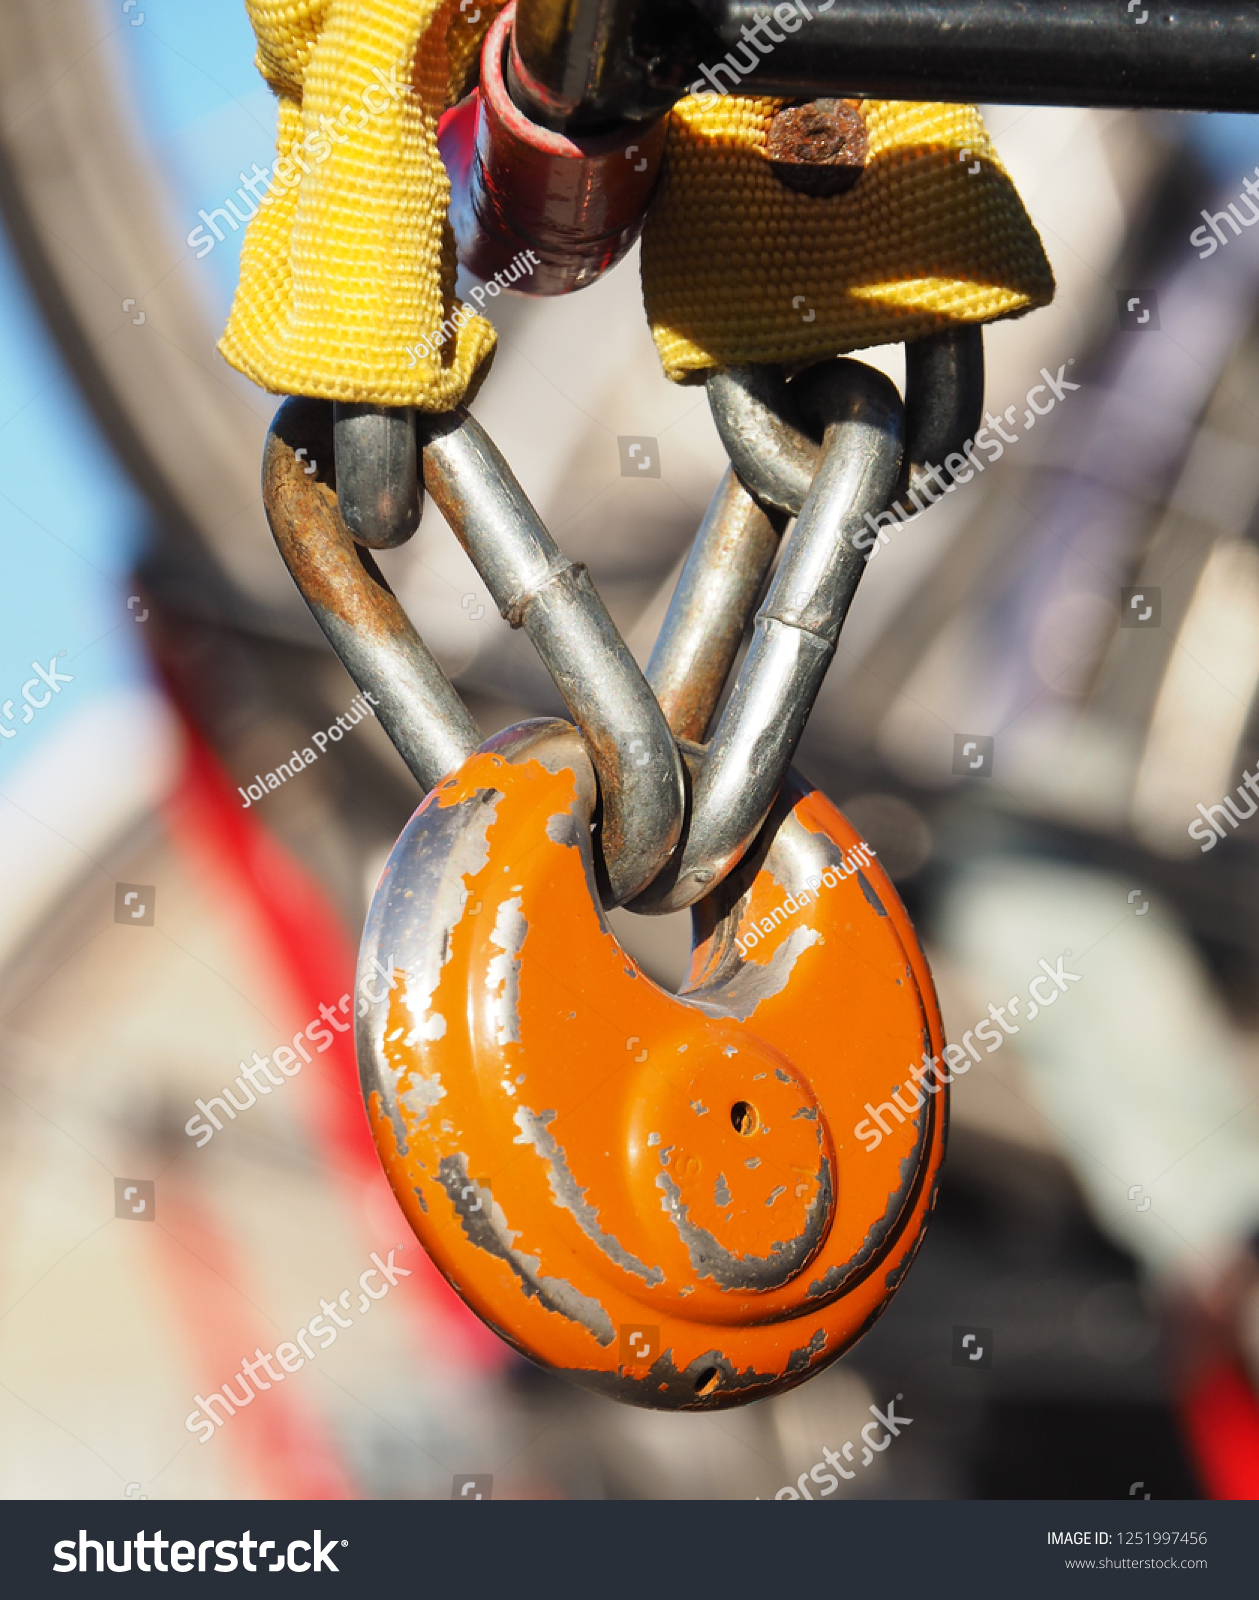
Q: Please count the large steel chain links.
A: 4